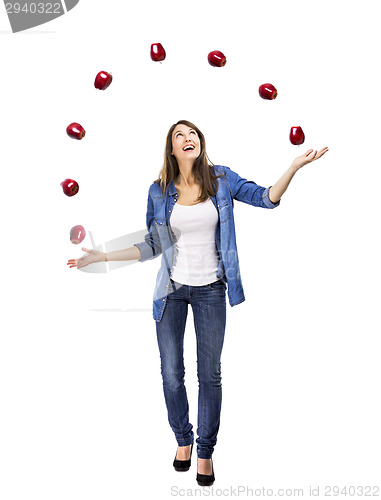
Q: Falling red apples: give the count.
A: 8